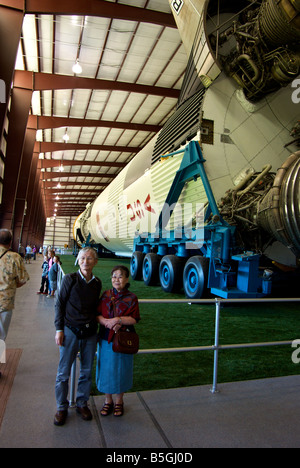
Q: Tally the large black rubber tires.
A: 4